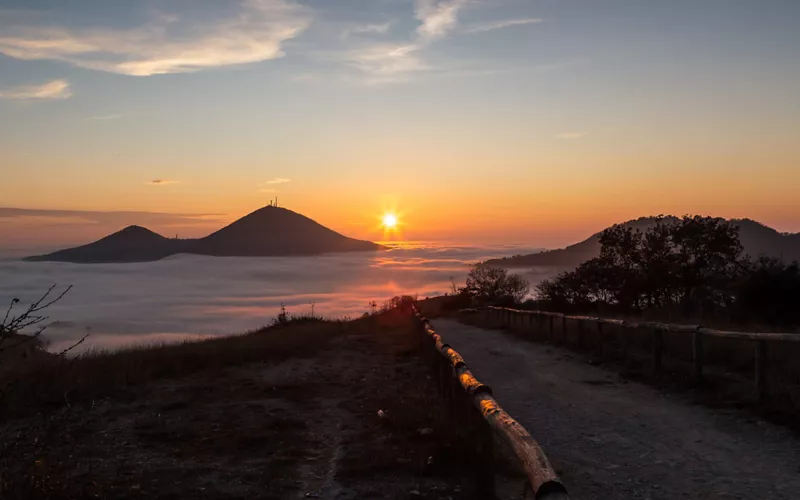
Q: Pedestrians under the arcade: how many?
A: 0